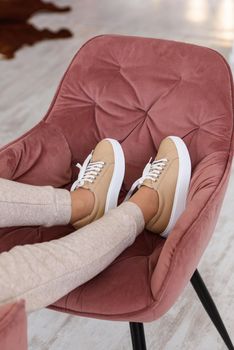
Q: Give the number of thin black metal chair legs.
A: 2